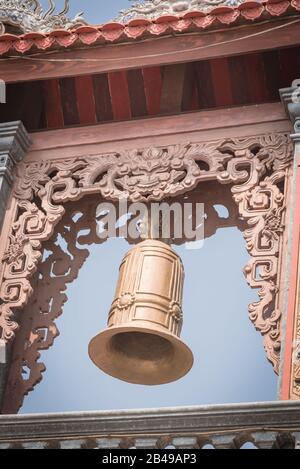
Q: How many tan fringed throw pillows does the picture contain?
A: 0